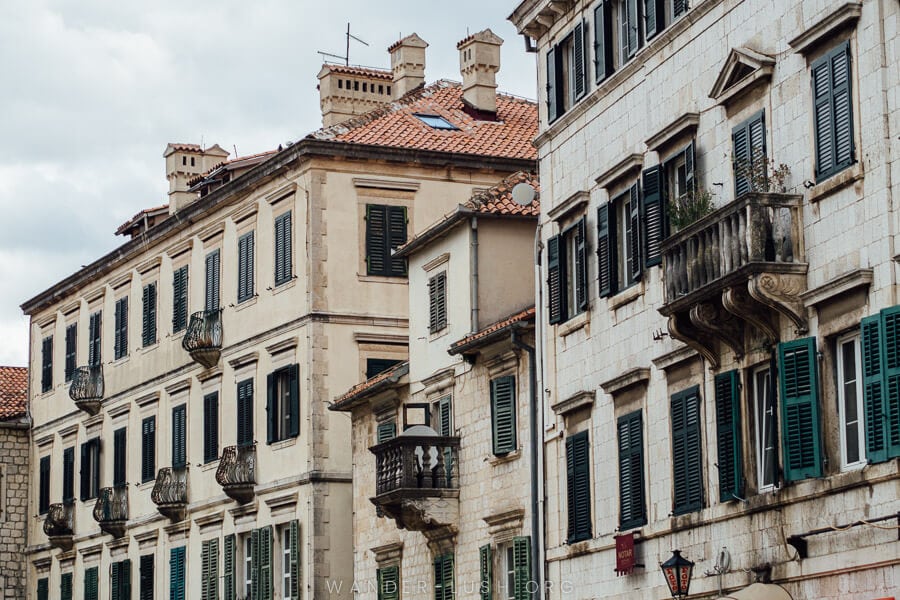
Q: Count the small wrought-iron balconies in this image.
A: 6